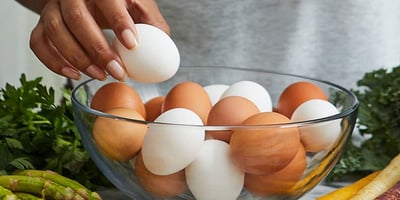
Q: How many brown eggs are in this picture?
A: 9